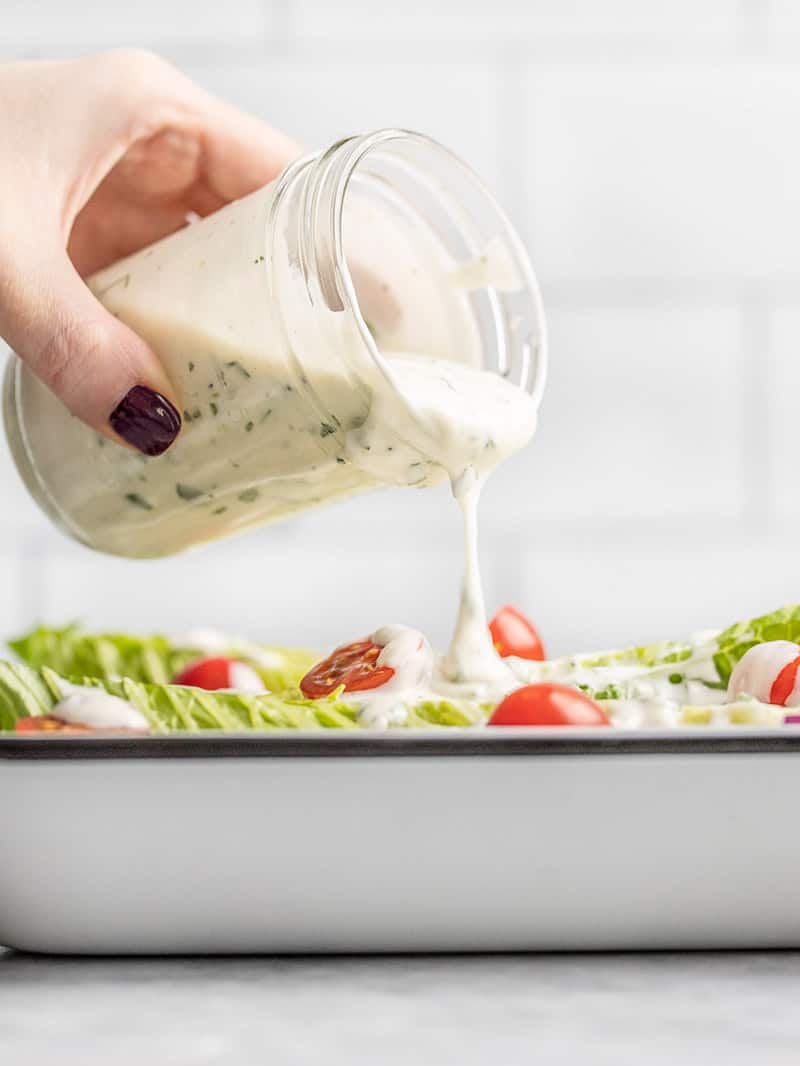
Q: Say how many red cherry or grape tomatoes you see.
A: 6